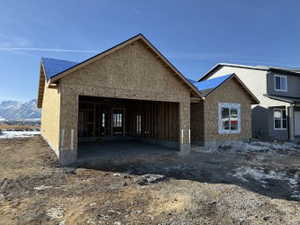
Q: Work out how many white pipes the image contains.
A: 4